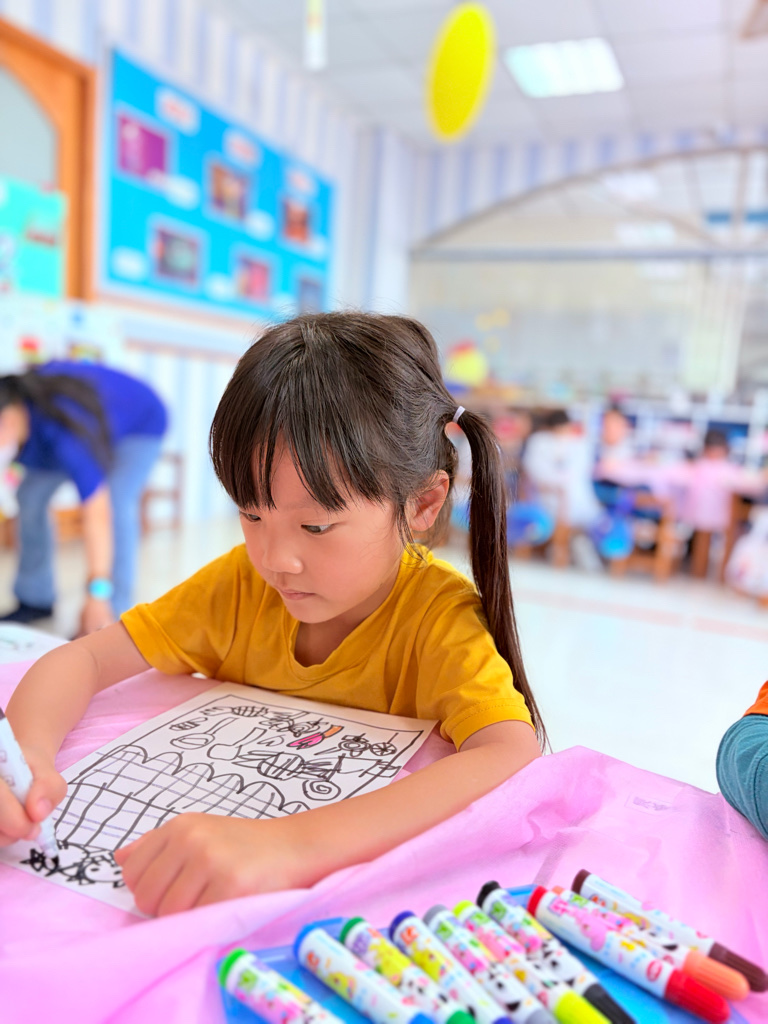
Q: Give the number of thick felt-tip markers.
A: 11